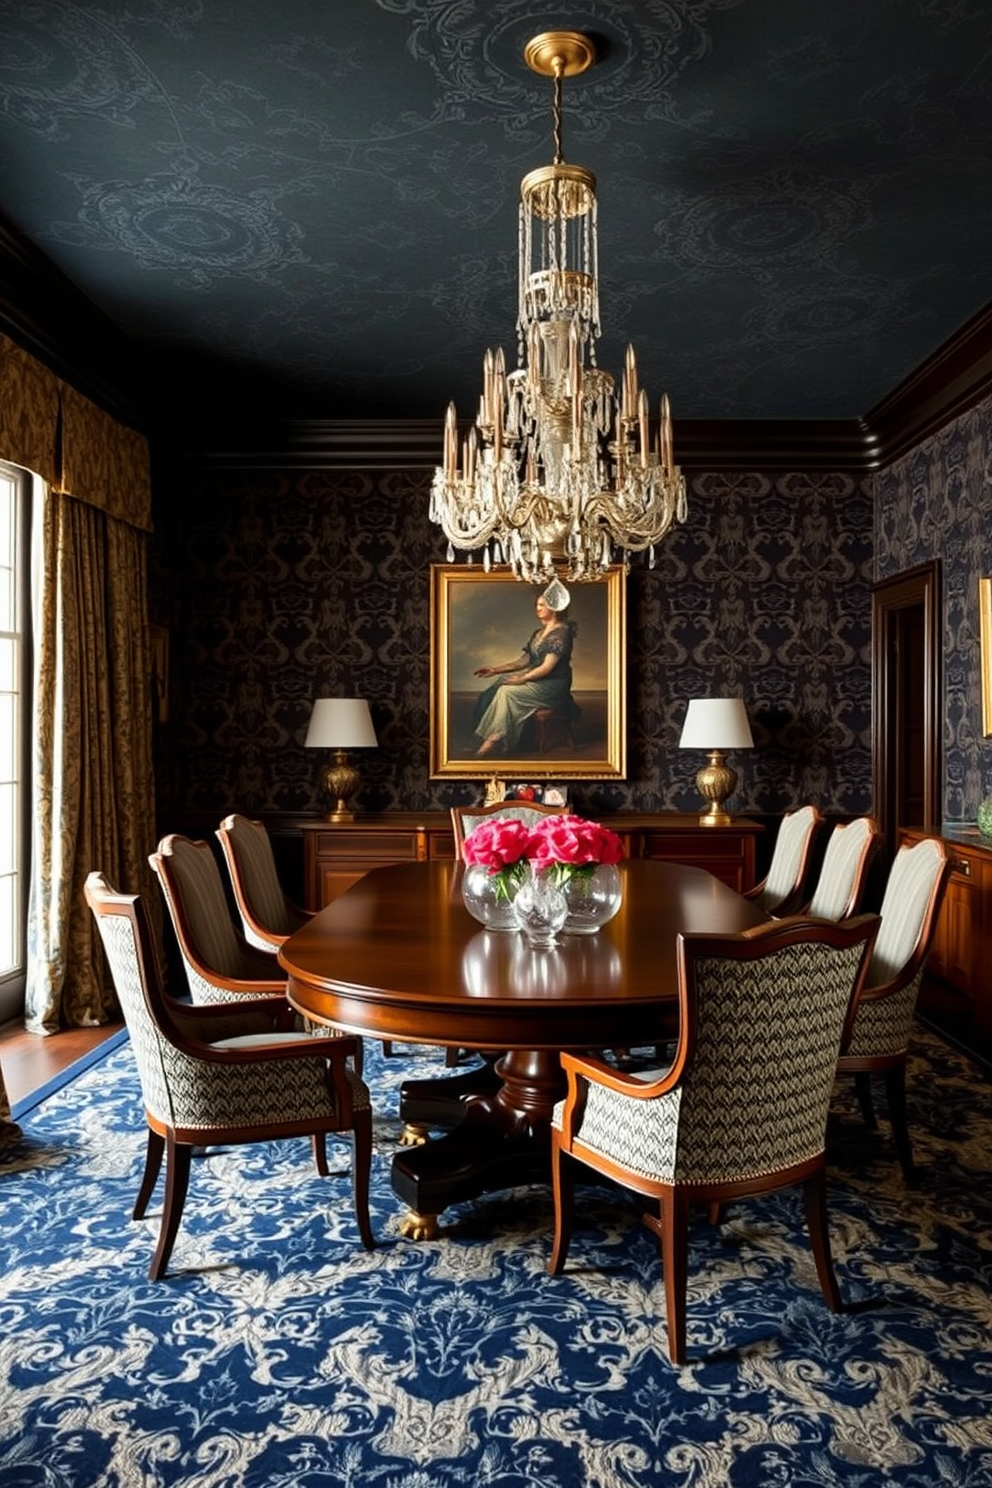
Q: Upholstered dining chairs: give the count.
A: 8